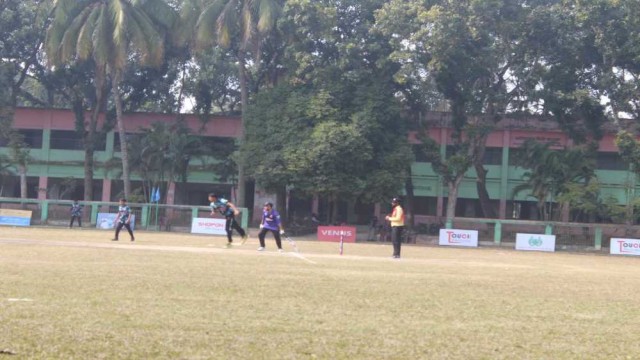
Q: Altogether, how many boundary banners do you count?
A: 7